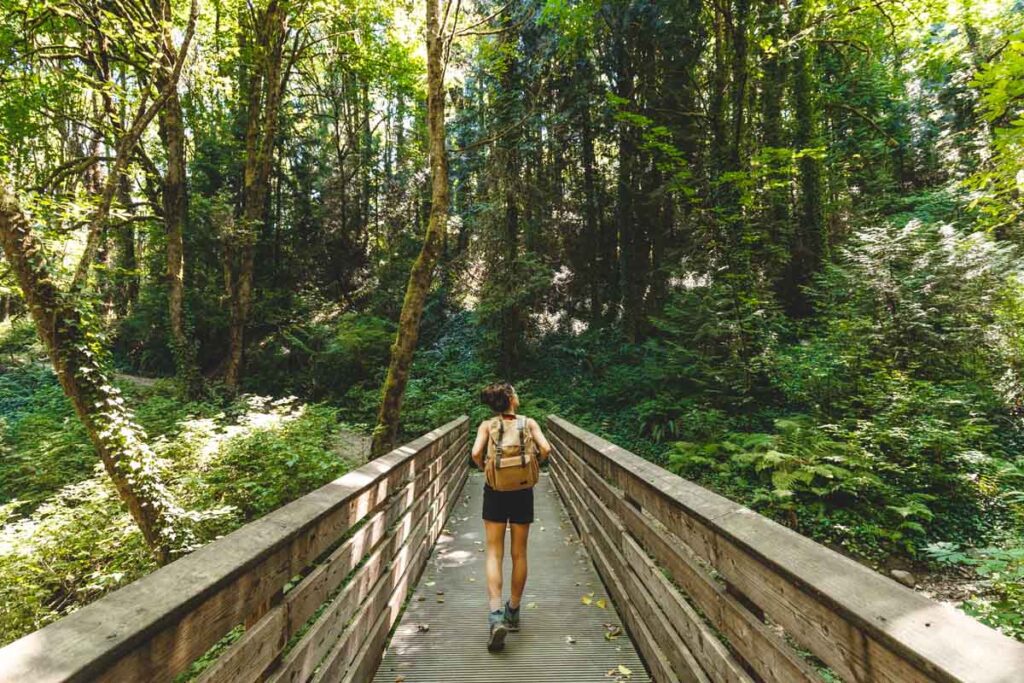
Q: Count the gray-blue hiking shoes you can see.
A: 2